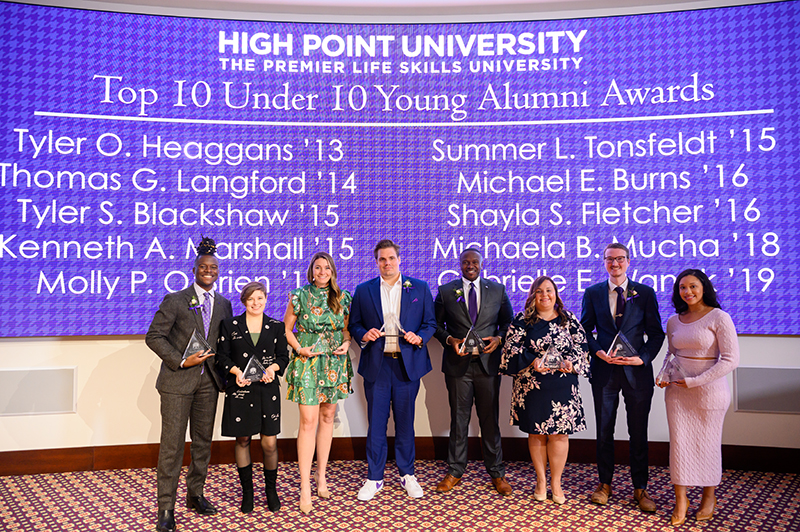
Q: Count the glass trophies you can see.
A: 8